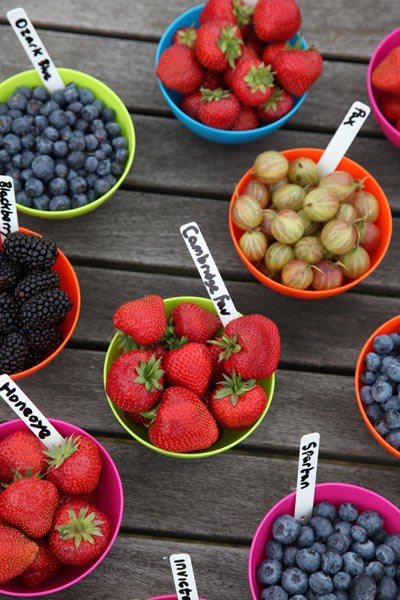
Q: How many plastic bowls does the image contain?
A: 10